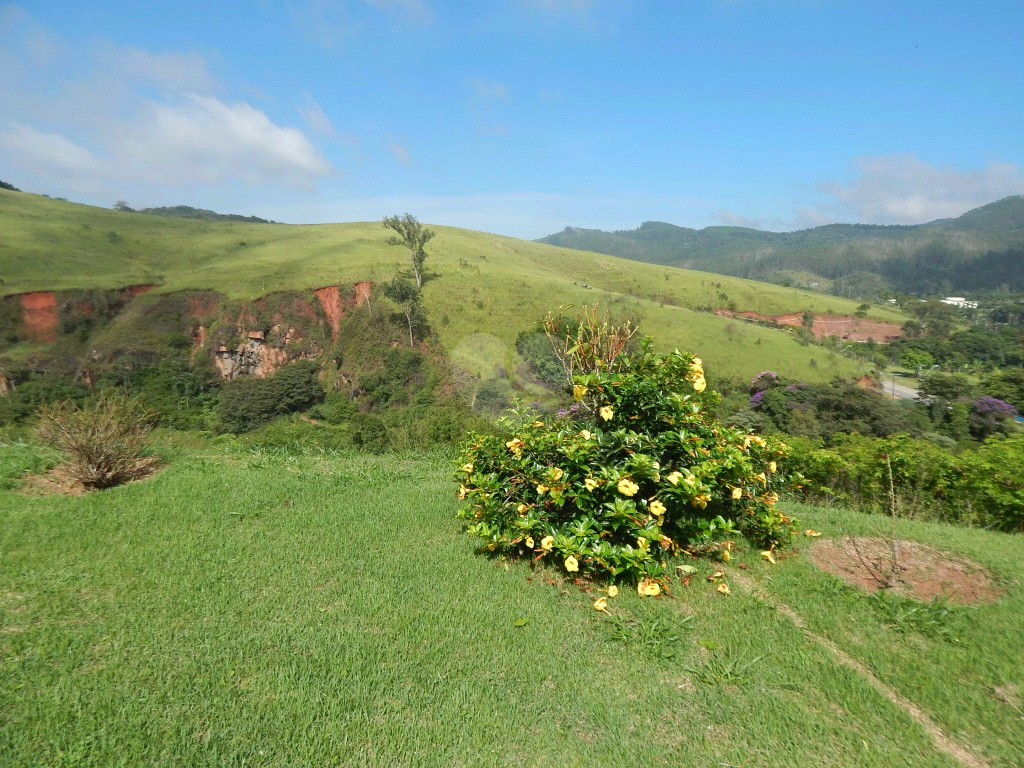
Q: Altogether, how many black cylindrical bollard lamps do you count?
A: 0